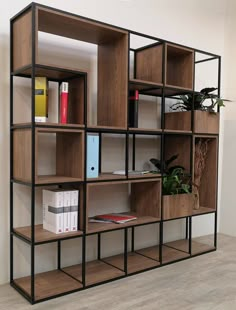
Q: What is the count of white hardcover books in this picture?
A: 3